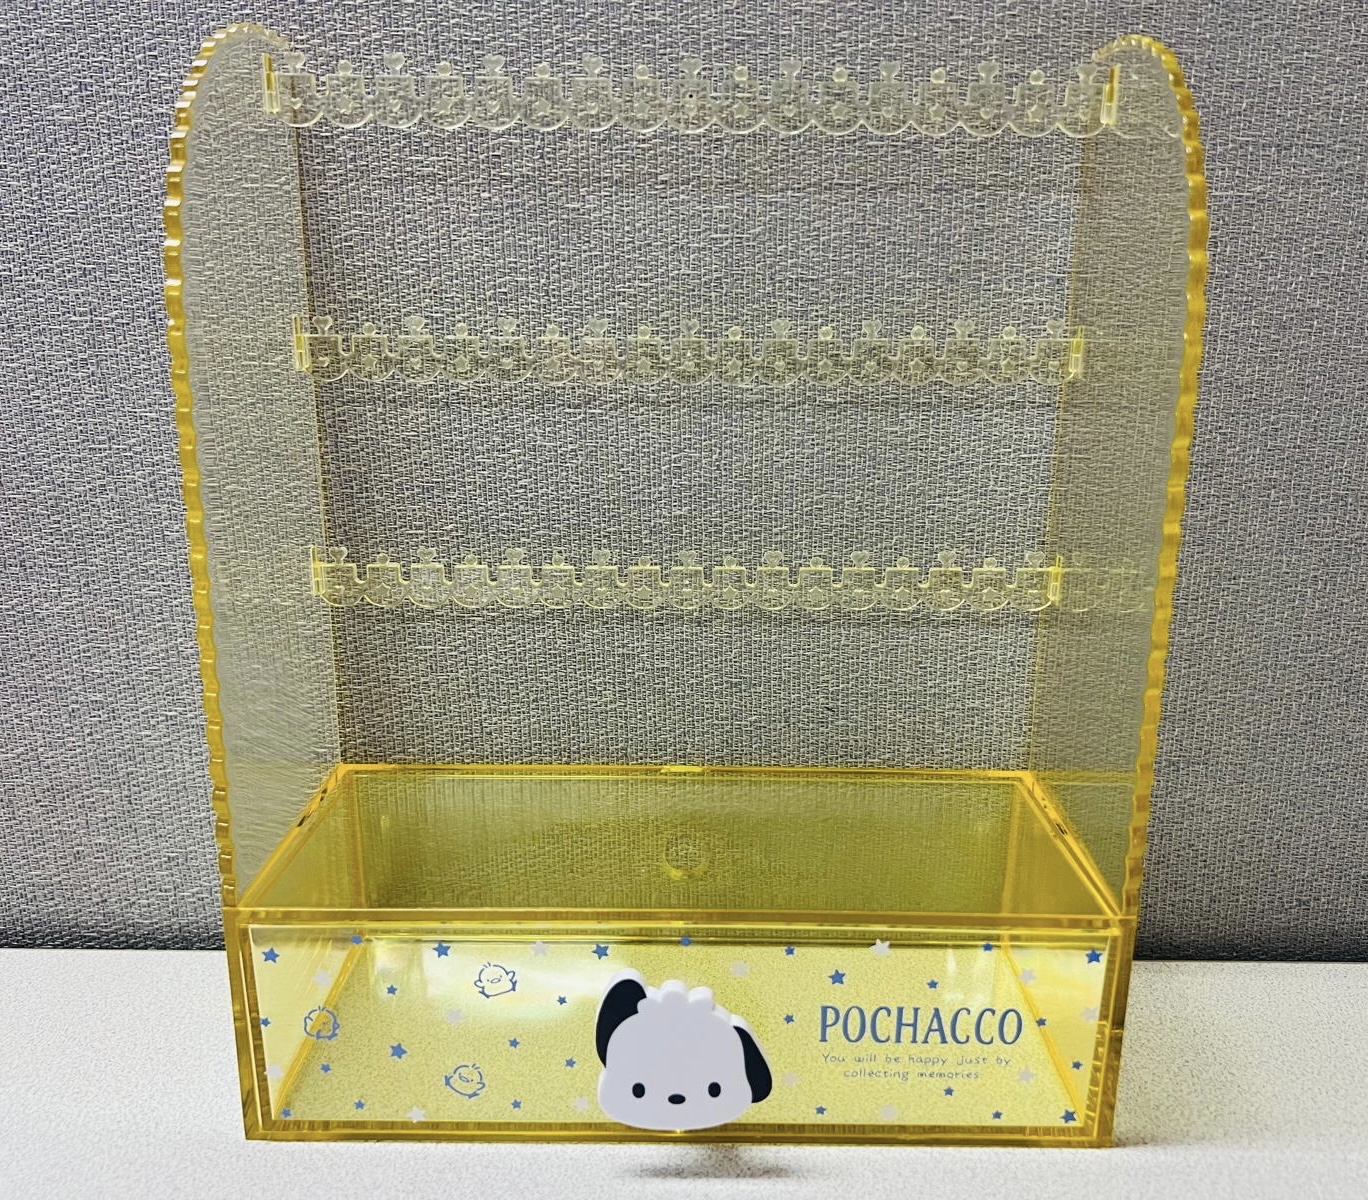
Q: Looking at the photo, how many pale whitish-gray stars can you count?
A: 13